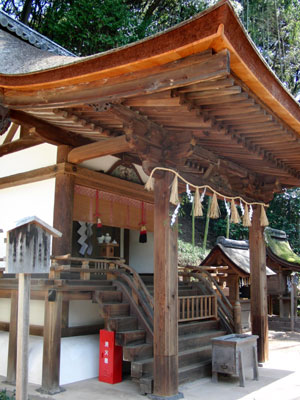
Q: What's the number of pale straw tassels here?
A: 7